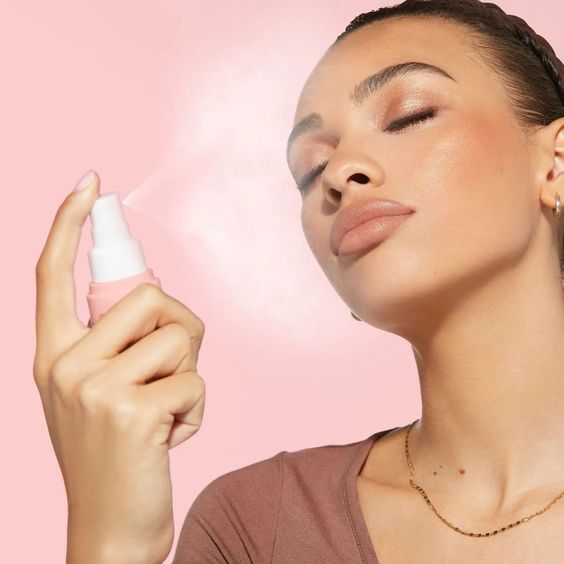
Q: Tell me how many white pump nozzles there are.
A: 1